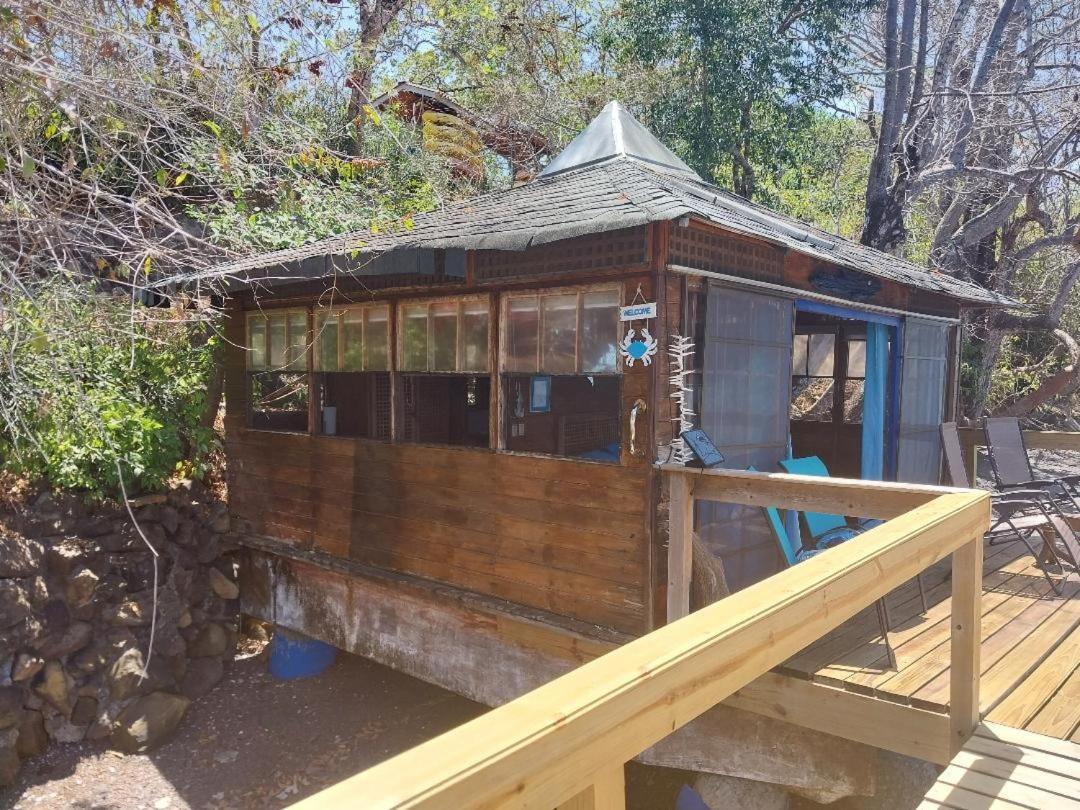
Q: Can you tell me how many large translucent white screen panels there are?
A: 2